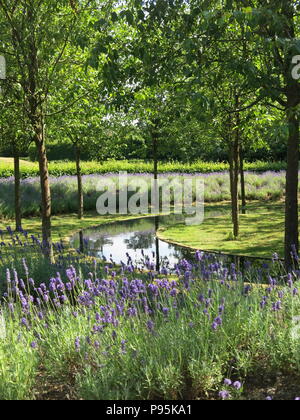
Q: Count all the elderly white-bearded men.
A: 0